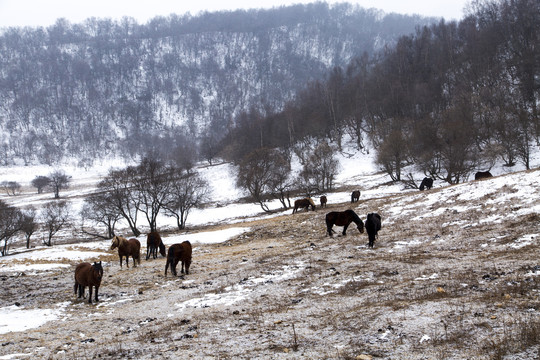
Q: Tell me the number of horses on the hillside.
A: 11